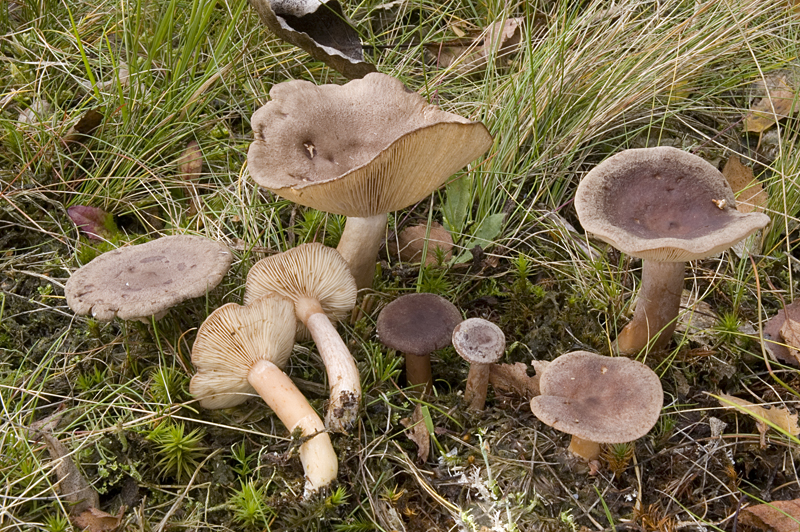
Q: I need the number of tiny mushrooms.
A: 2